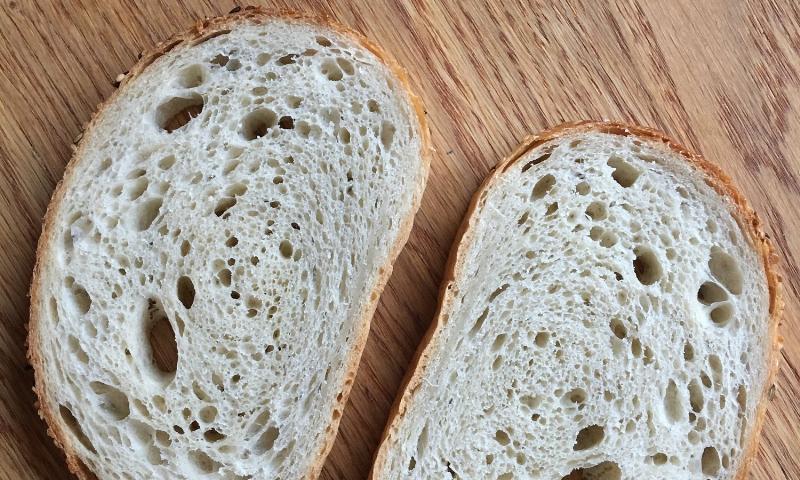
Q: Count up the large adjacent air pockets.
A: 3